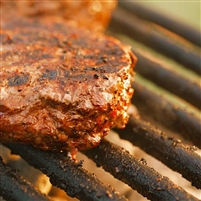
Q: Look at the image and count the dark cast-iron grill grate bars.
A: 8